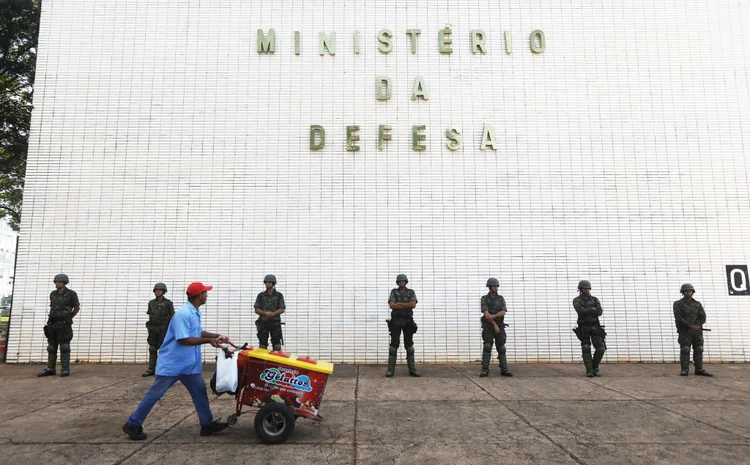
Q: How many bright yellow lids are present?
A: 1